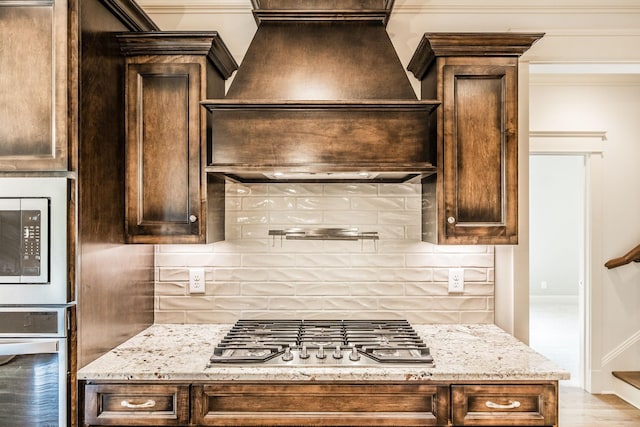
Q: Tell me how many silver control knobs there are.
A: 5